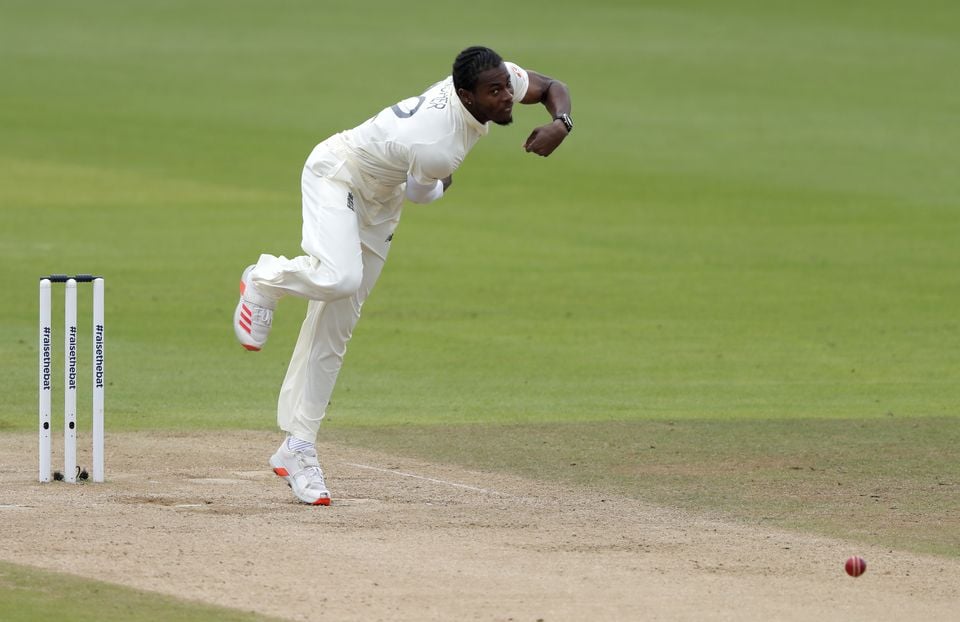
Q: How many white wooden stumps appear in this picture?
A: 3